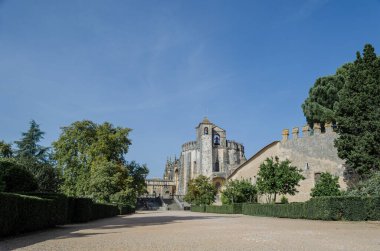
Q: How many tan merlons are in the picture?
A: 5